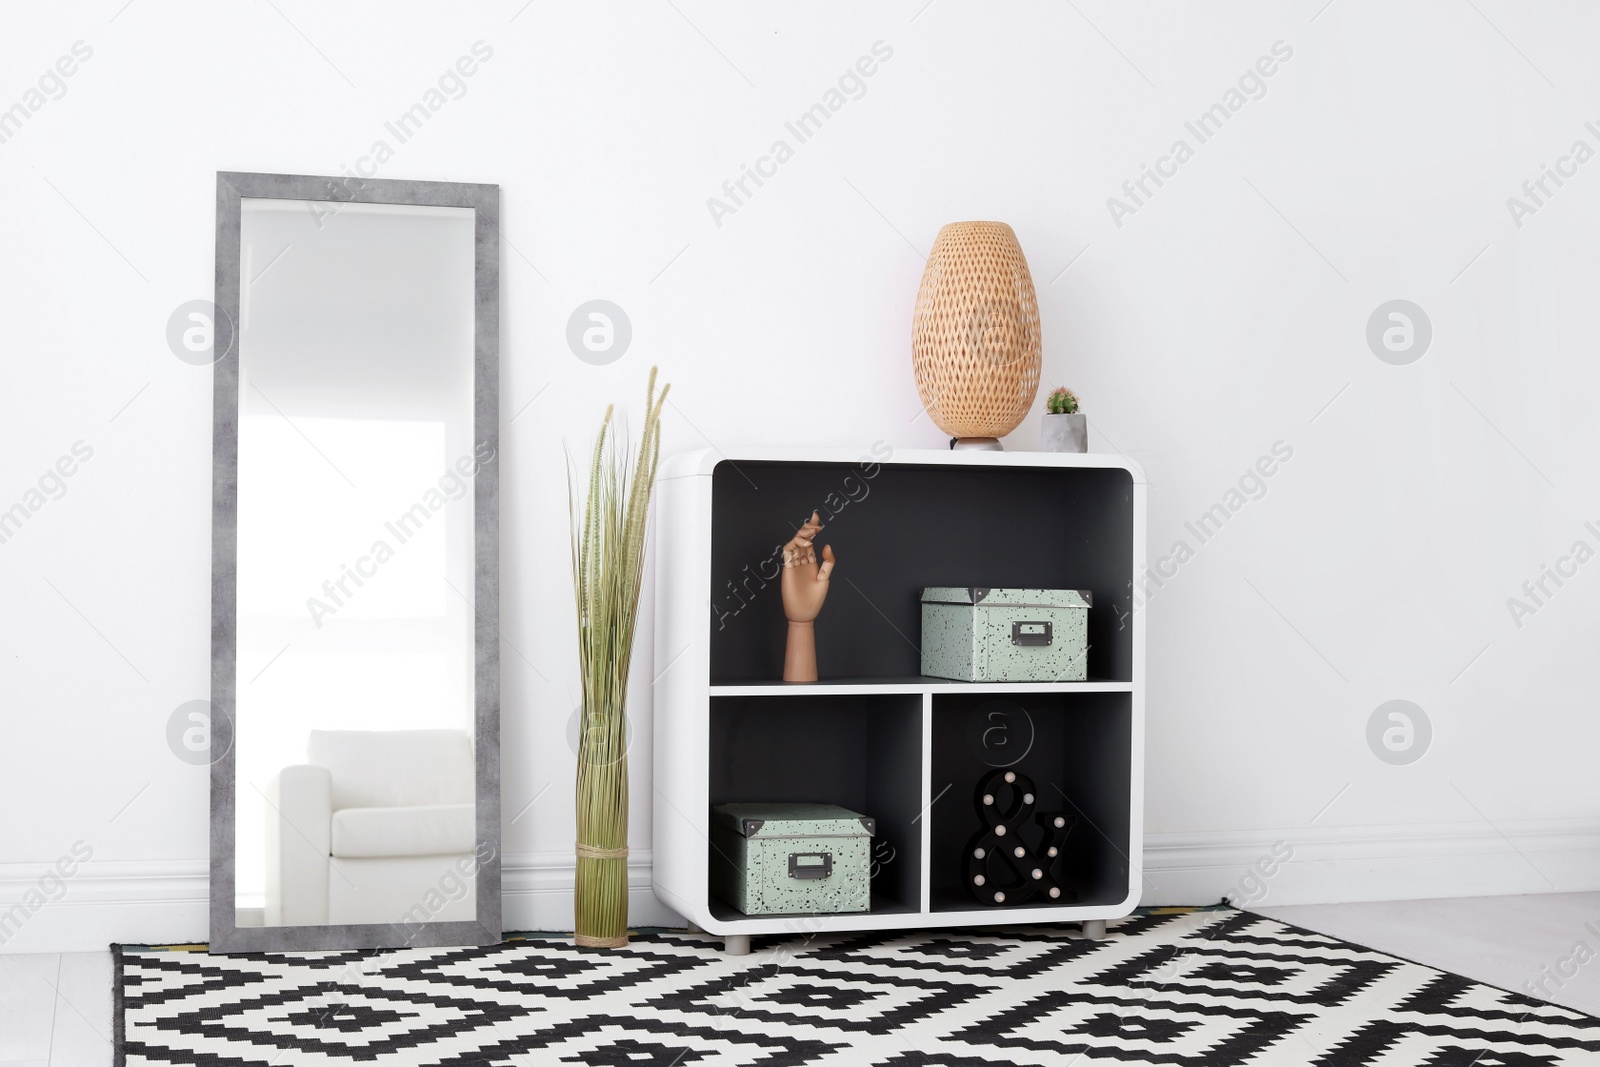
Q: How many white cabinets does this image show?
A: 1